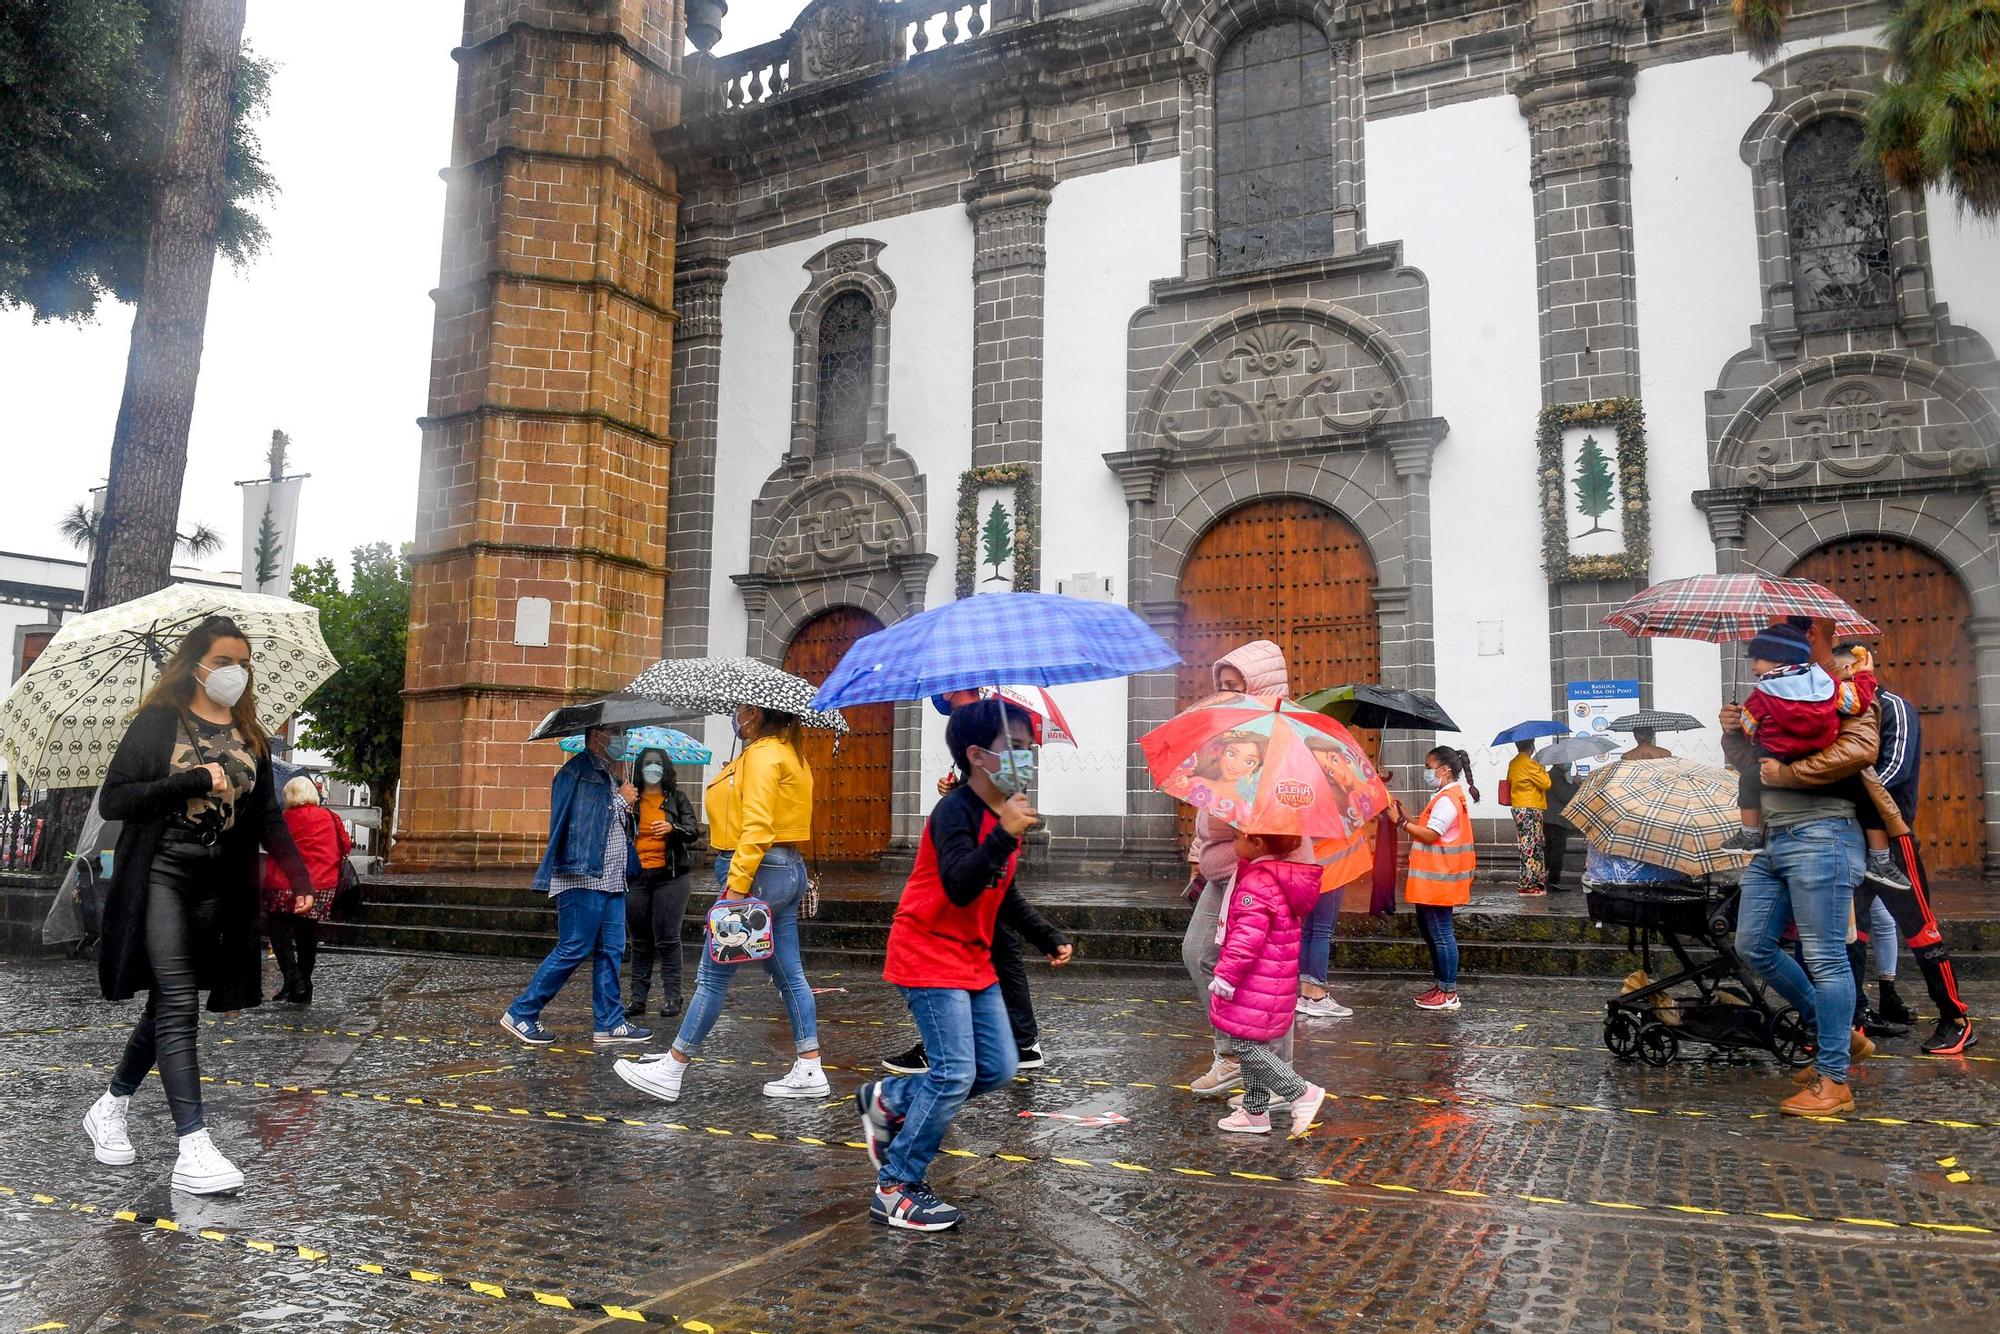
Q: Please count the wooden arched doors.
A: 3